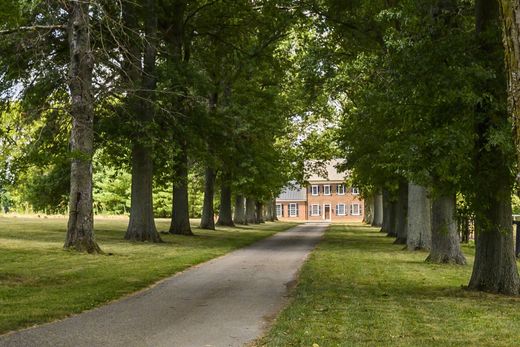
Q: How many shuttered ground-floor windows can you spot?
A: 5